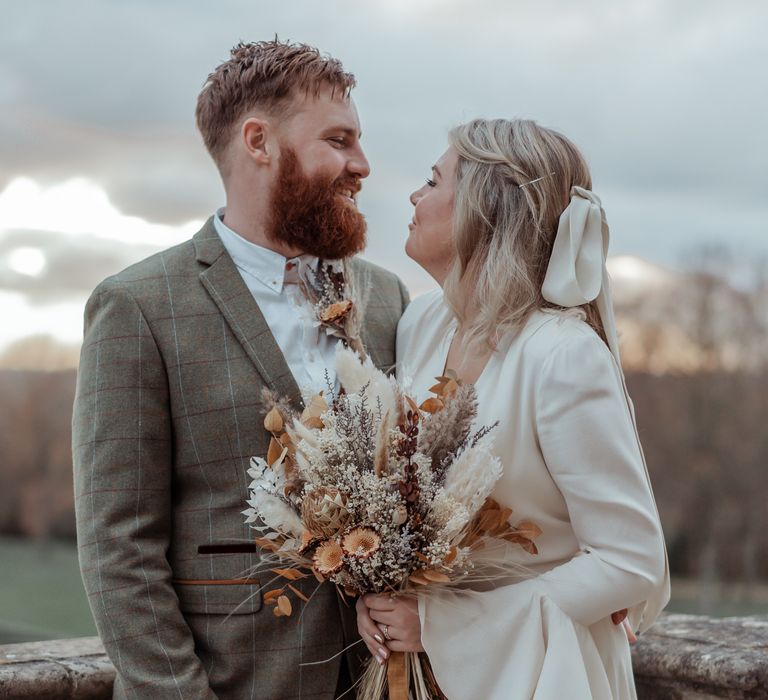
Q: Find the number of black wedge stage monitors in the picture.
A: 0